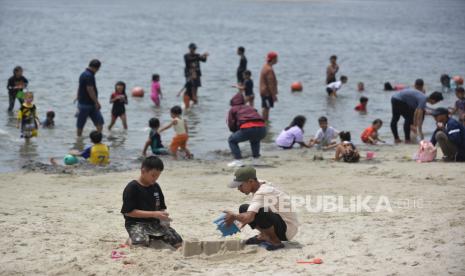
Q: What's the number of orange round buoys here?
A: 3